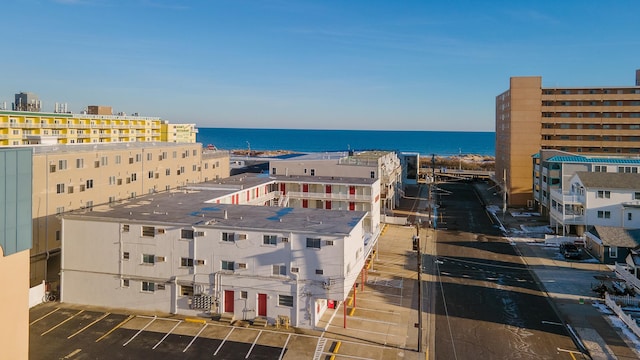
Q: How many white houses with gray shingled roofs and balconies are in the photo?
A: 1